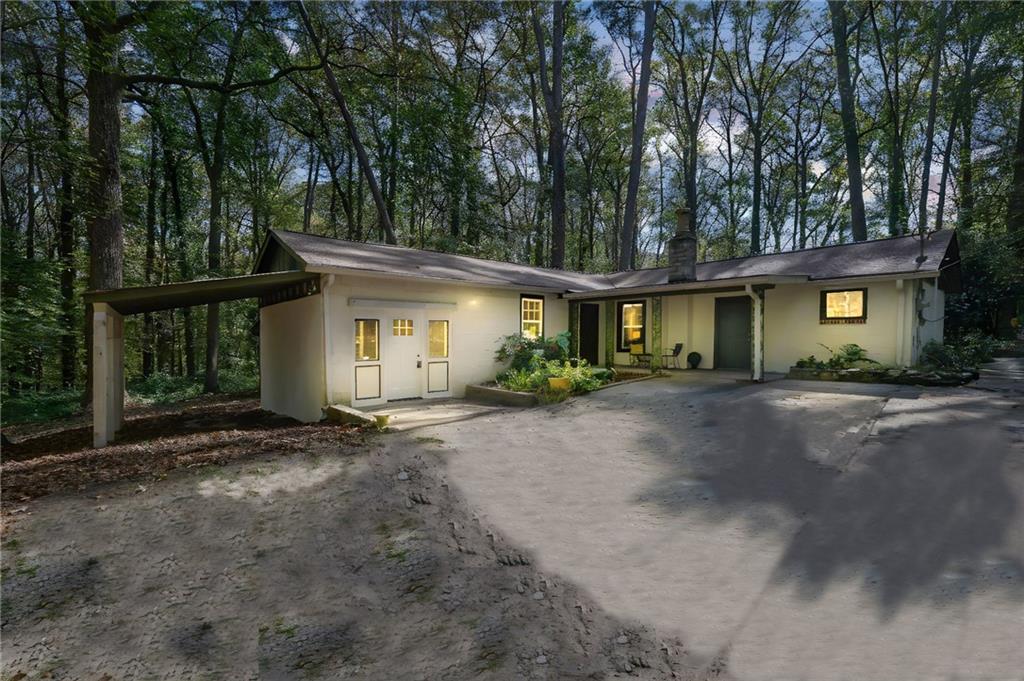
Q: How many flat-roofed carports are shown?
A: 1